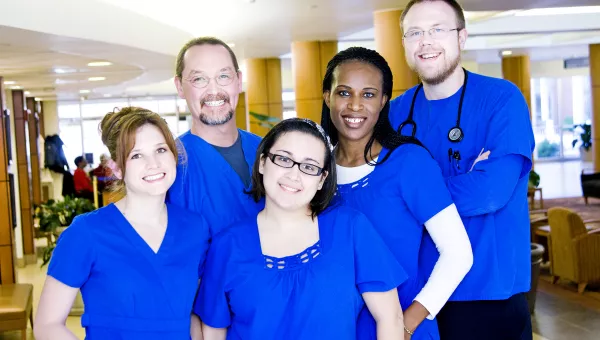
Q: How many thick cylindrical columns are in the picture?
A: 5